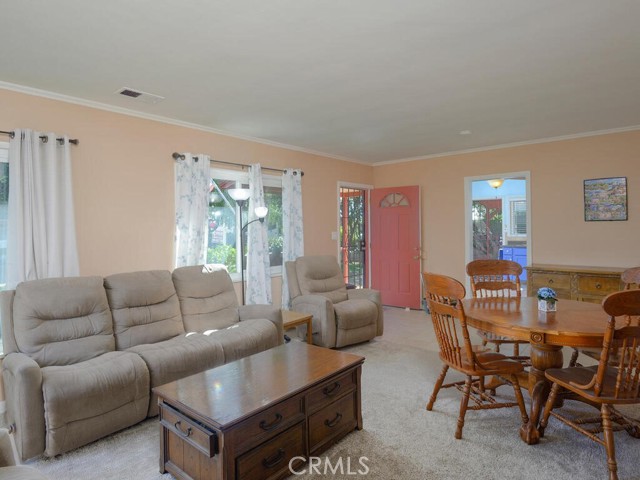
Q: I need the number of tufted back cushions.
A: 4